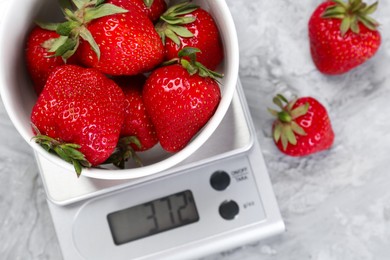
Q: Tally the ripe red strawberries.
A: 9